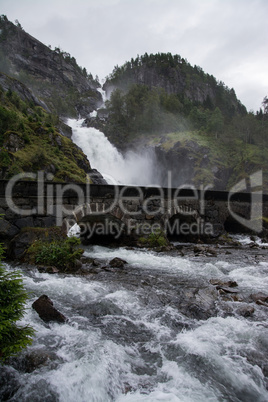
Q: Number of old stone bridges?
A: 1